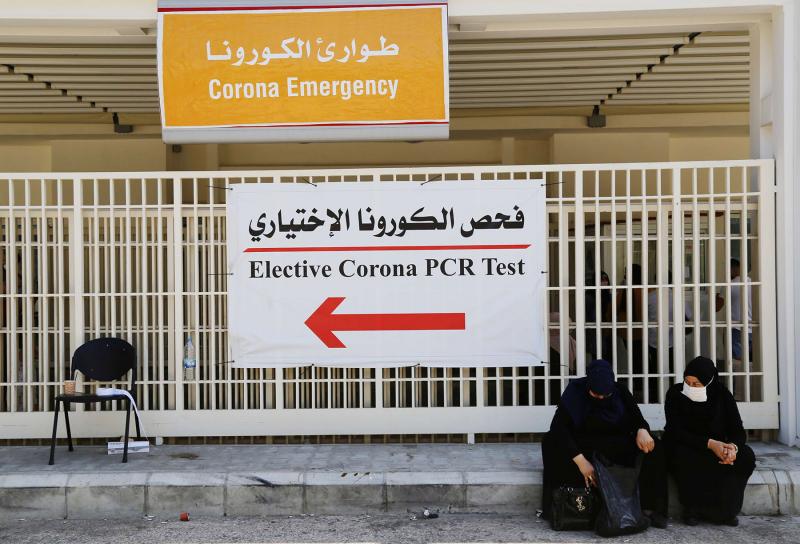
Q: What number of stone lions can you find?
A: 0